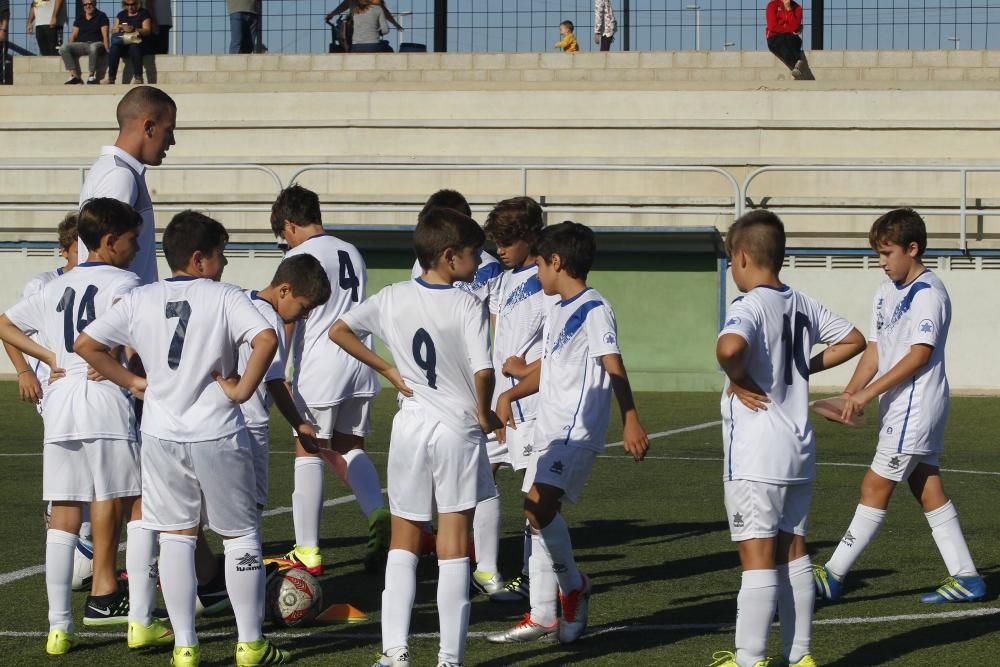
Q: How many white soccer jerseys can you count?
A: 11